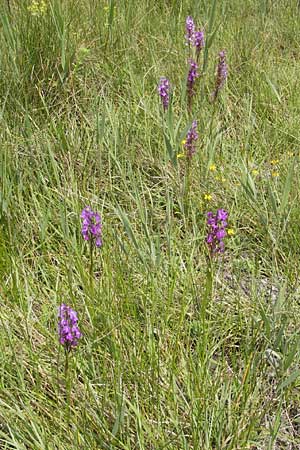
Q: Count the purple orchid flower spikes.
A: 9